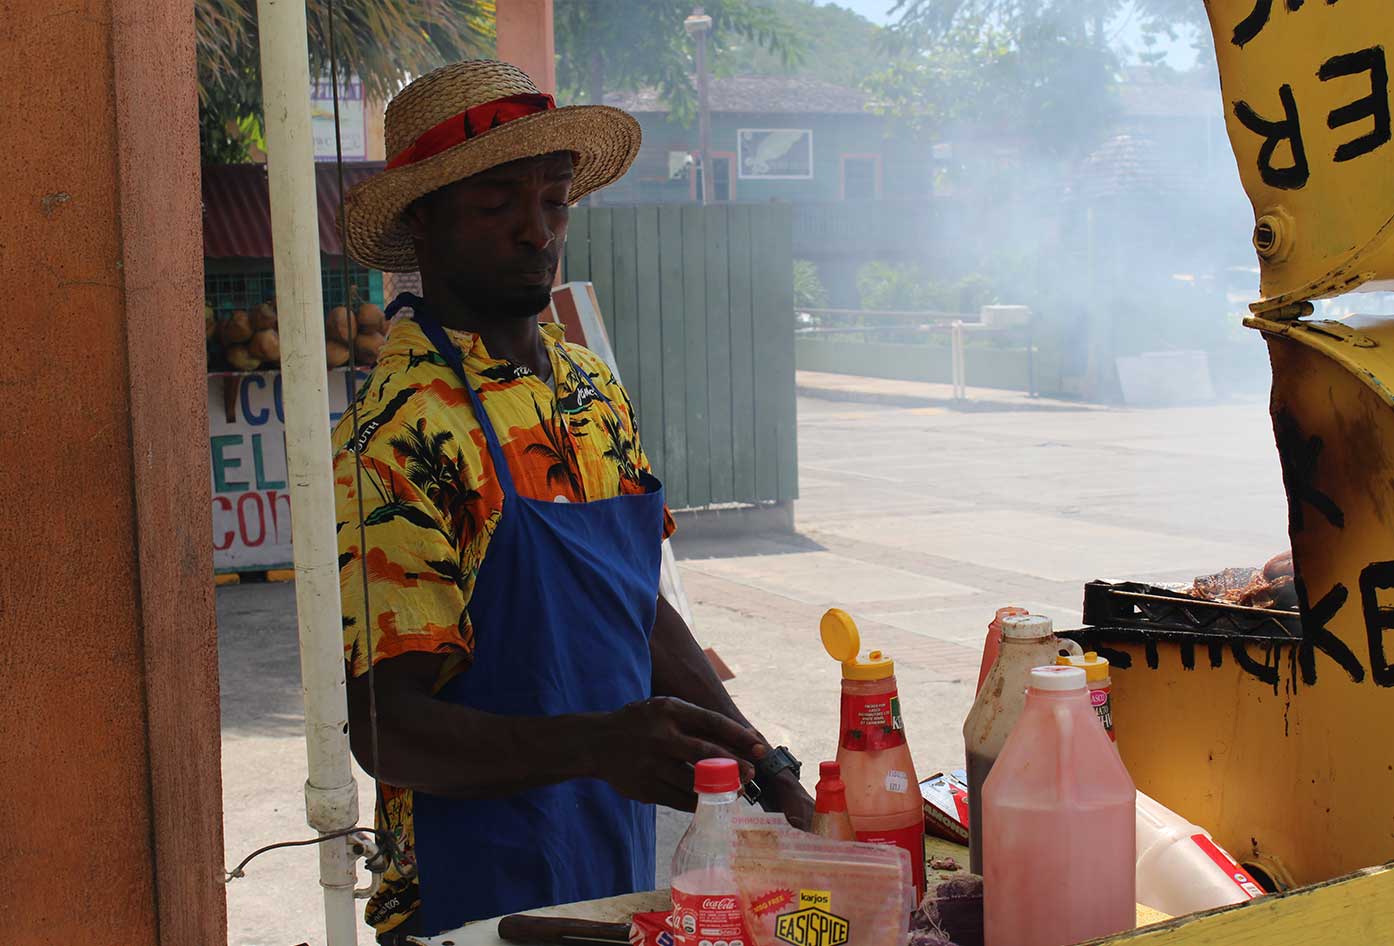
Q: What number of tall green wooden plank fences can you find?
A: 1